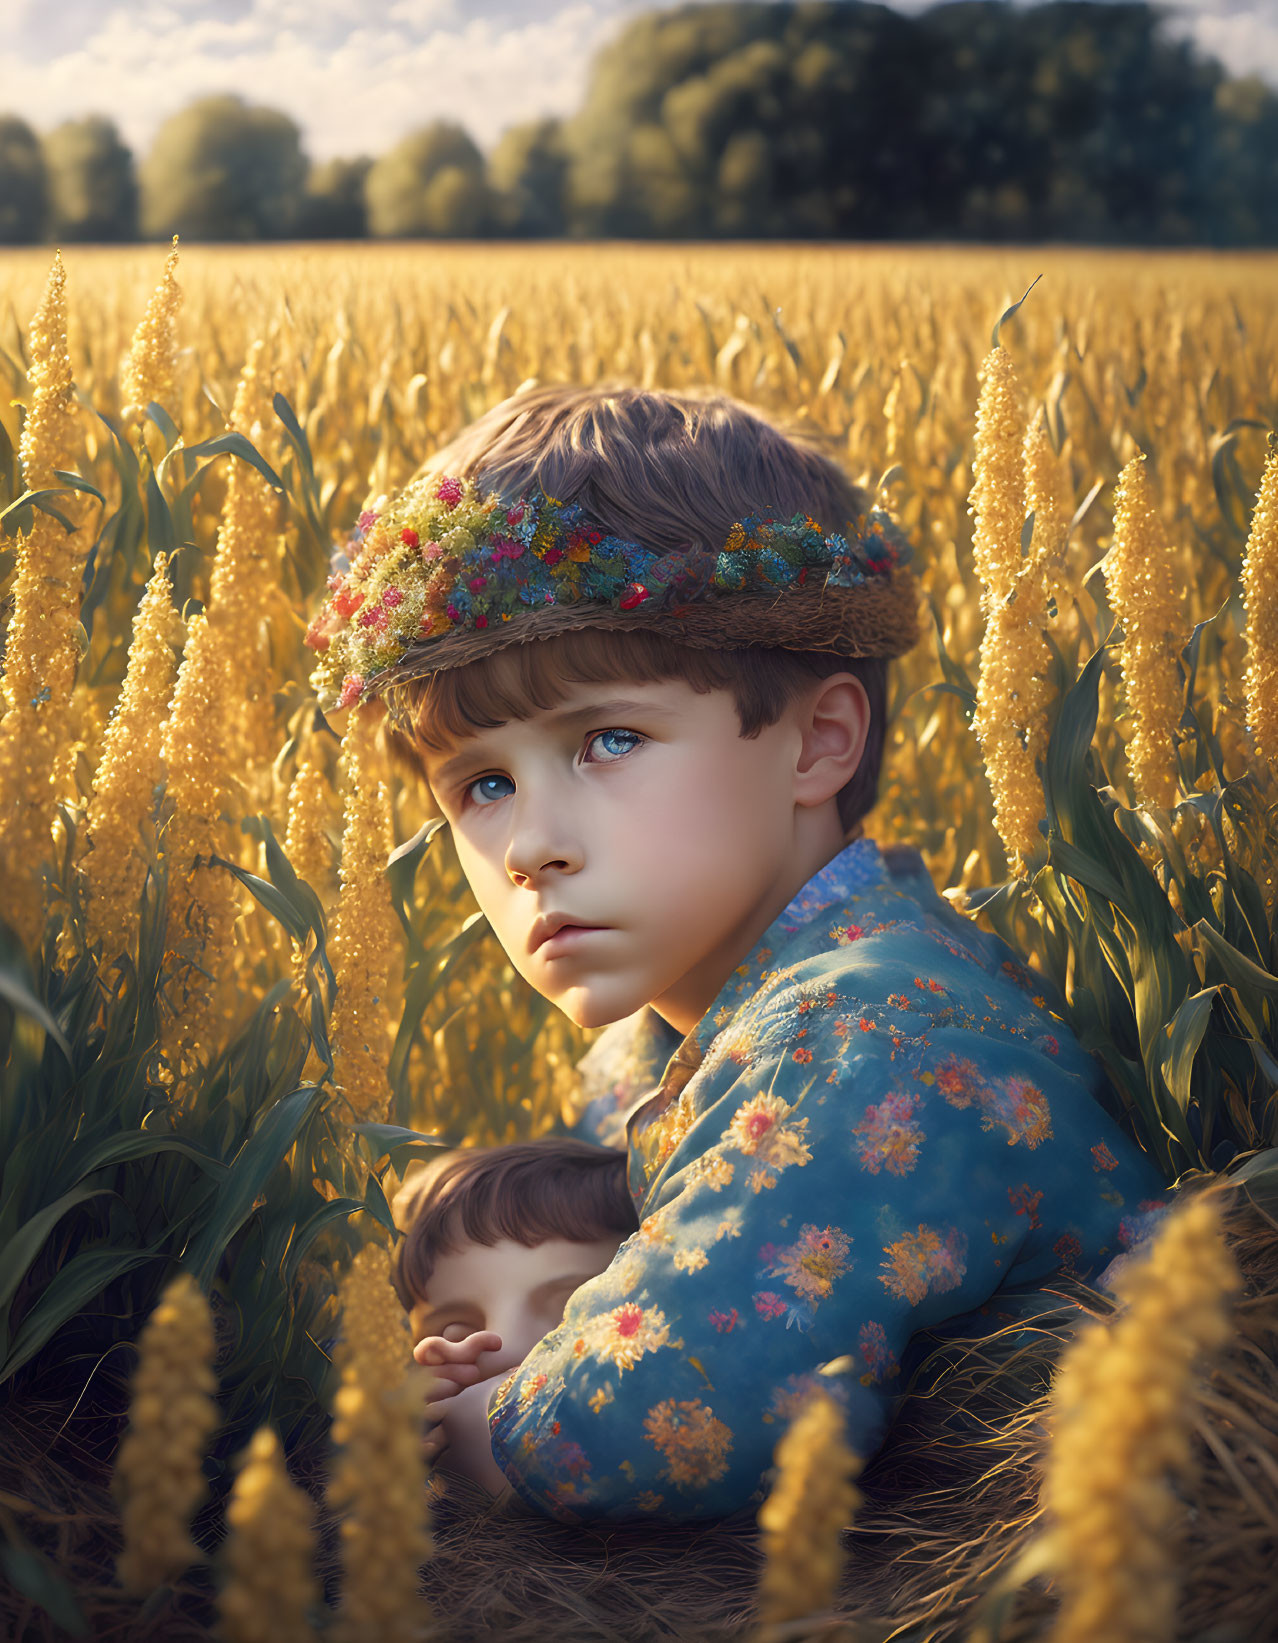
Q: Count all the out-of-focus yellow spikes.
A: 5